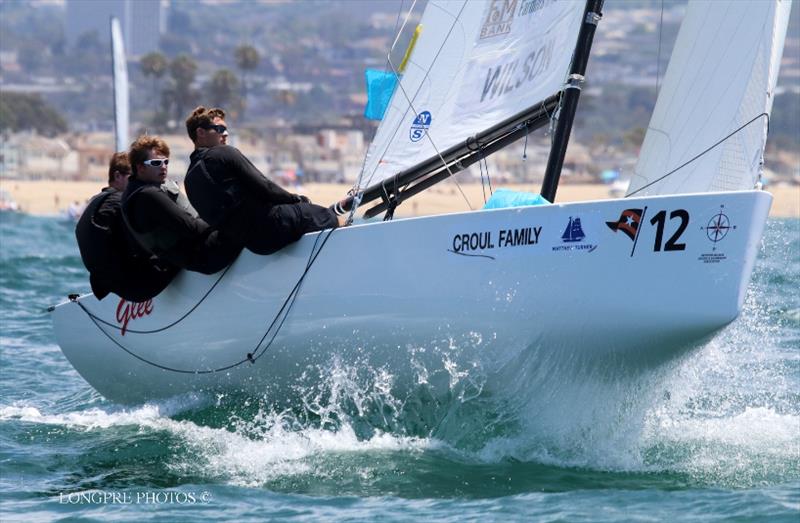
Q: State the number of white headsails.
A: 1